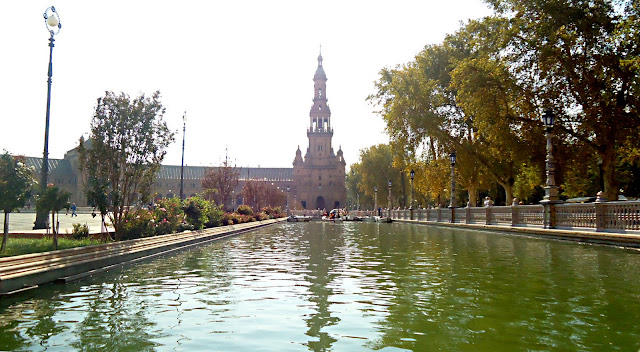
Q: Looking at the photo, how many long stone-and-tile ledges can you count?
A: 2